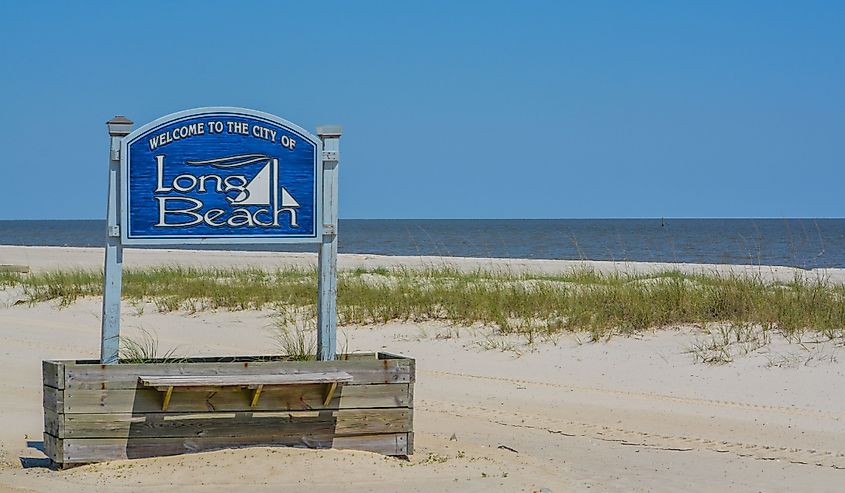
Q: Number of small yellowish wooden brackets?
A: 3